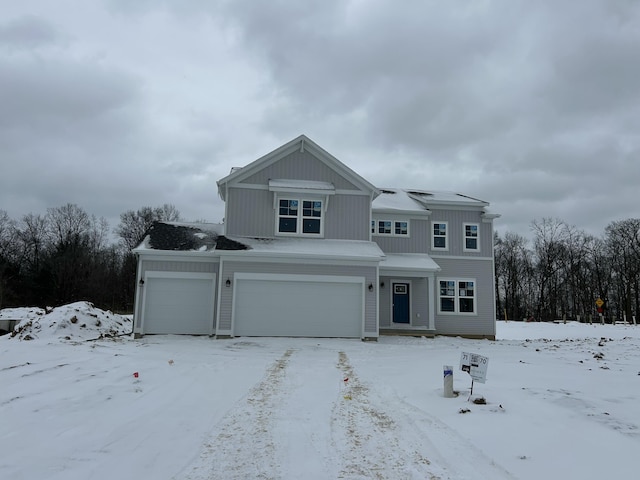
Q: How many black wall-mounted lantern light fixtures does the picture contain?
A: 4